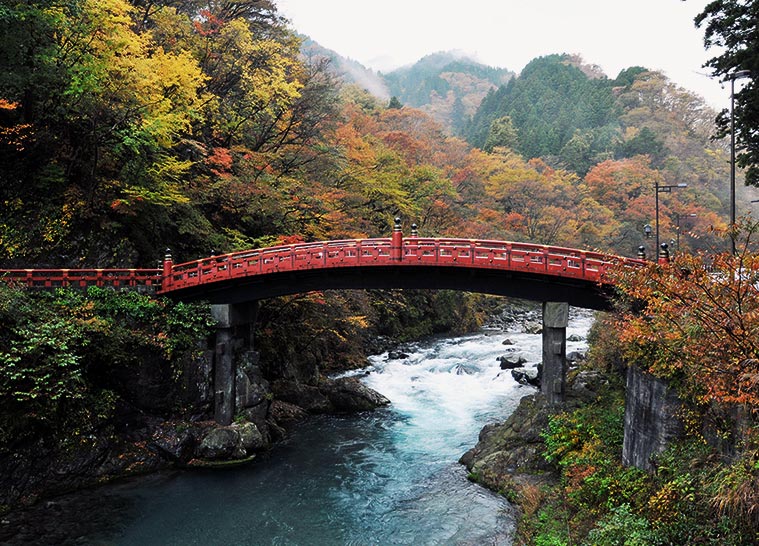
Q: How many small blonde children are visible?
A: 0